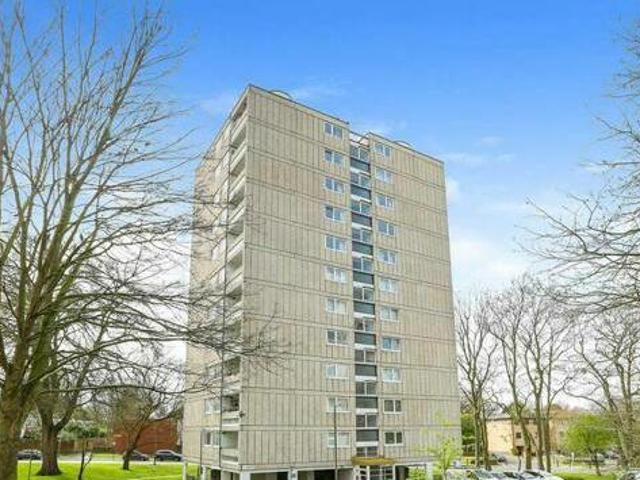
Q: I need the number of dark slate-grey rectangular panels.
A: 10